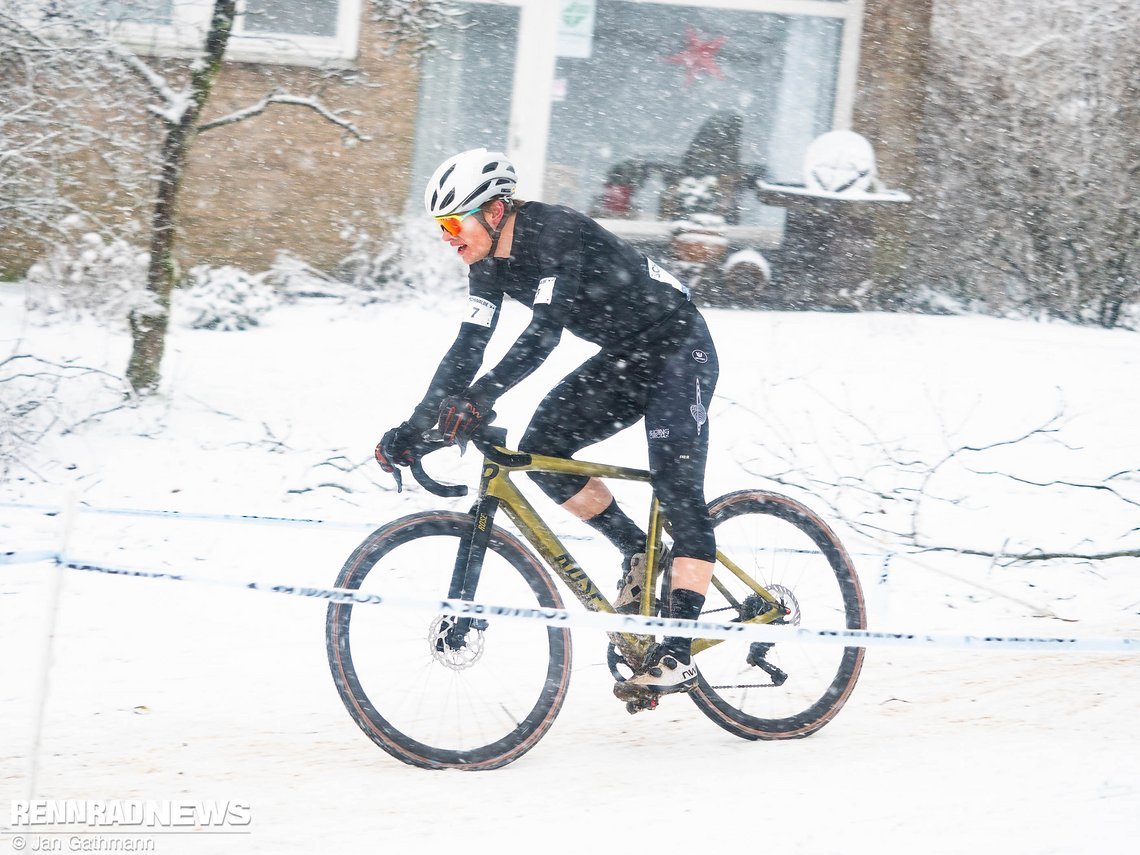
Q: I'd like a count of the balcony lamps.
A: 0